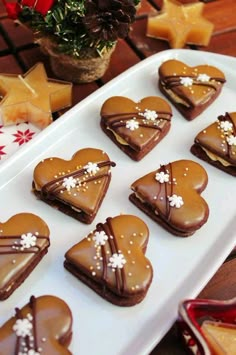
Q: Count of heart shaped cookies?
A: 8